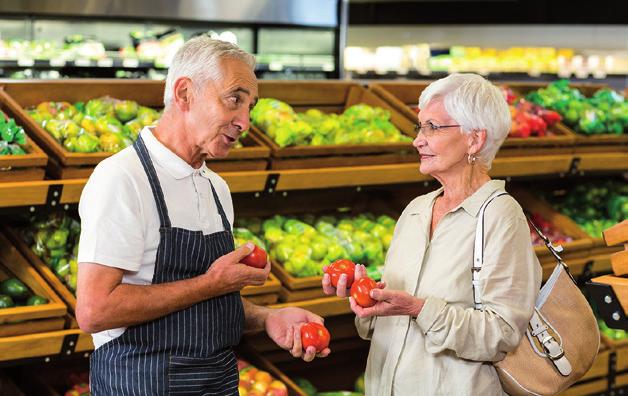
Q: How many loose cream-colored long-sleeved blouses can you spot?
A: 1